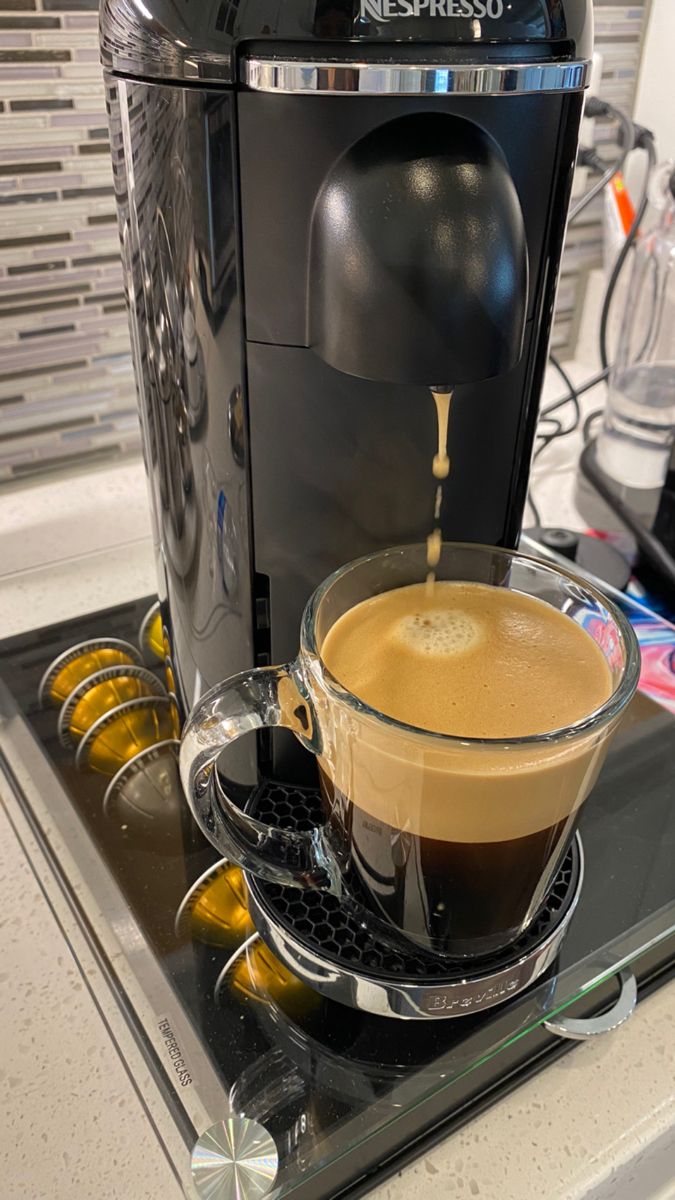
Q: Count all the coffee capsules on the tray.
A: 7